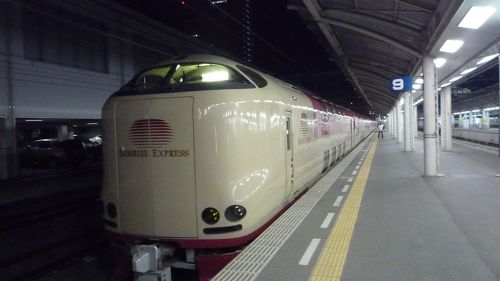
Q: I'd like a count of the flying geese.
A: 0